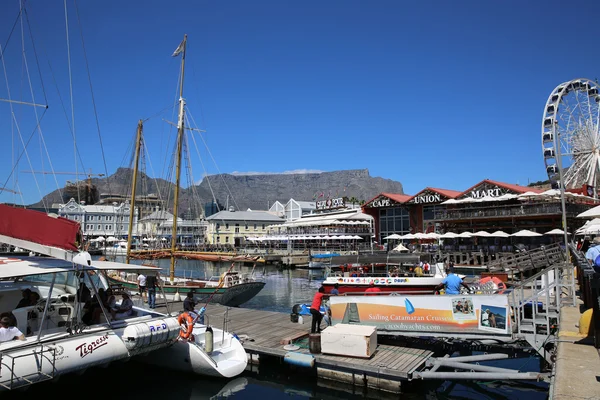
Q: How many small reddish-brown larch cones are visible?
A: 0